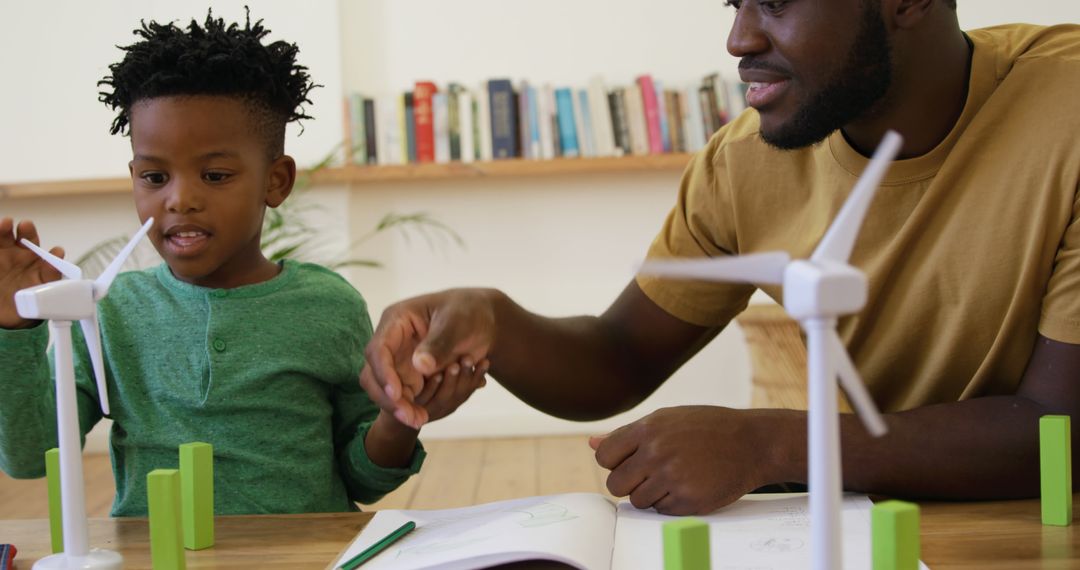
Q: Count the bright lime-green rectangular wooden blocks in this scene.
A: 6